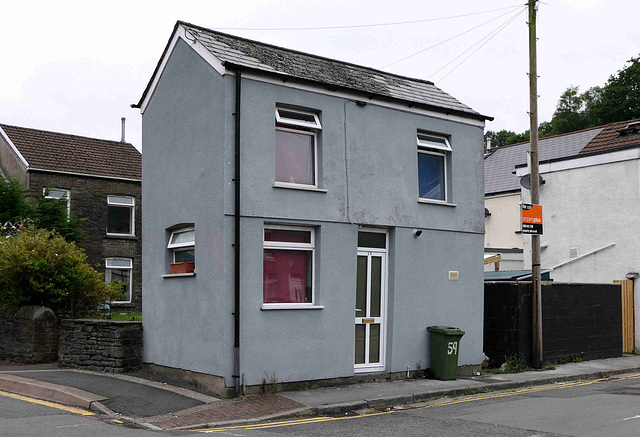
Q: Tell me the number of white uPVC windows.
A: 7